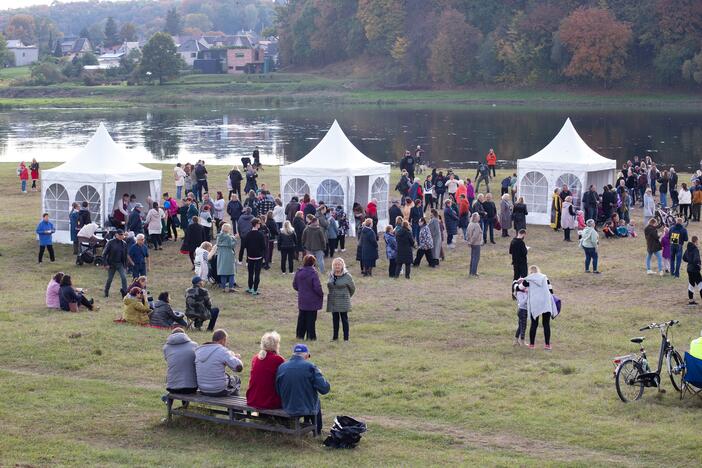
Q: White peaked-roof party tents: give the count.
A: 3